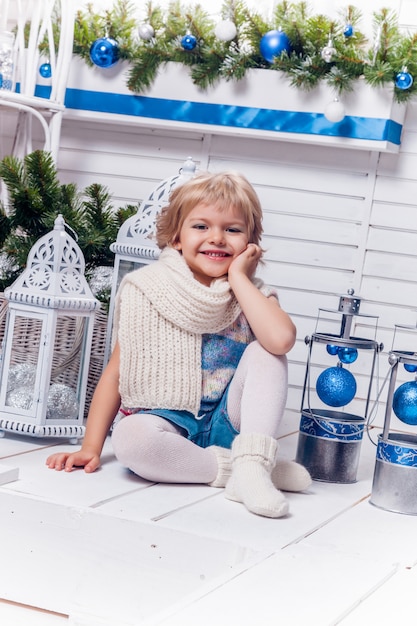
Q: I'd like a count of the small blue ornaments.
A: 7